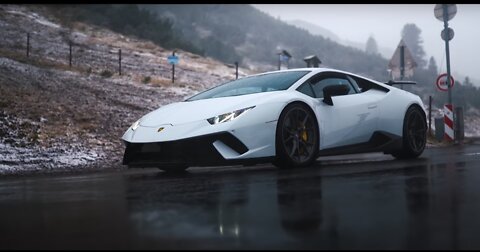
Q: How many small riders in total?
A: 0